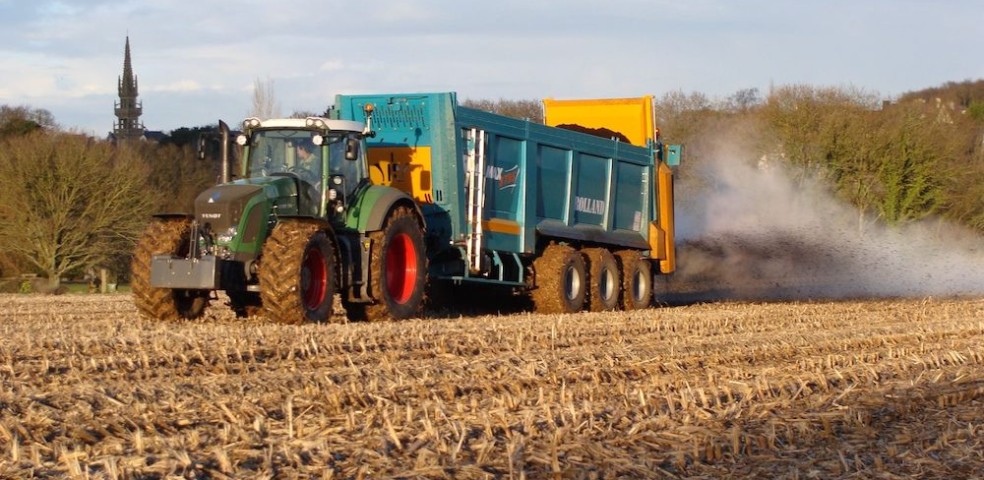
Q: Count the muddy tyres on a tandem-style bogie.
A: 3